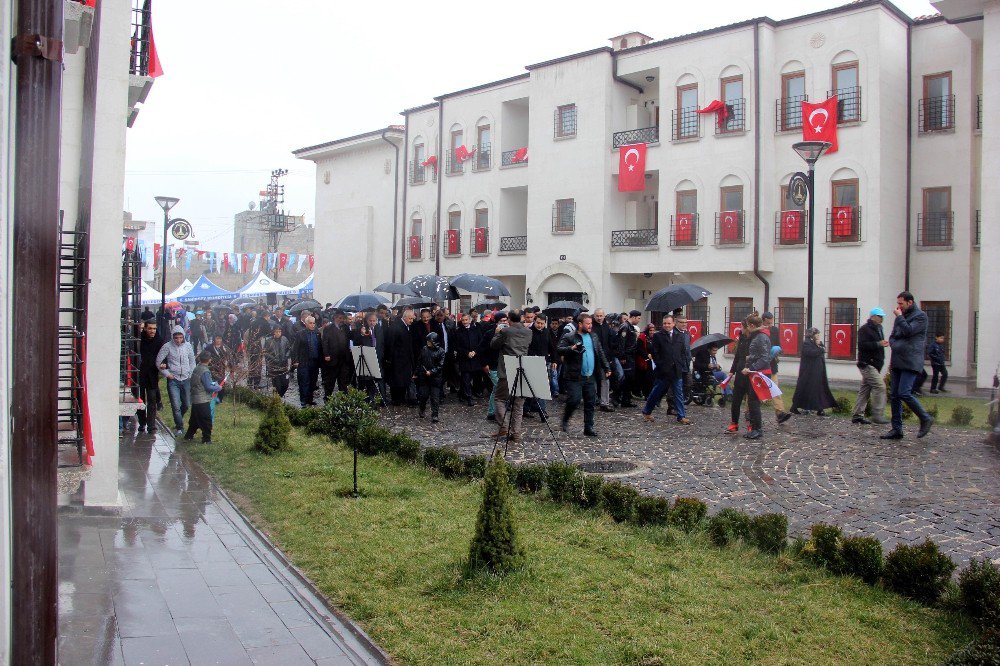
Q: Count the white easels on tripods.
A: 2